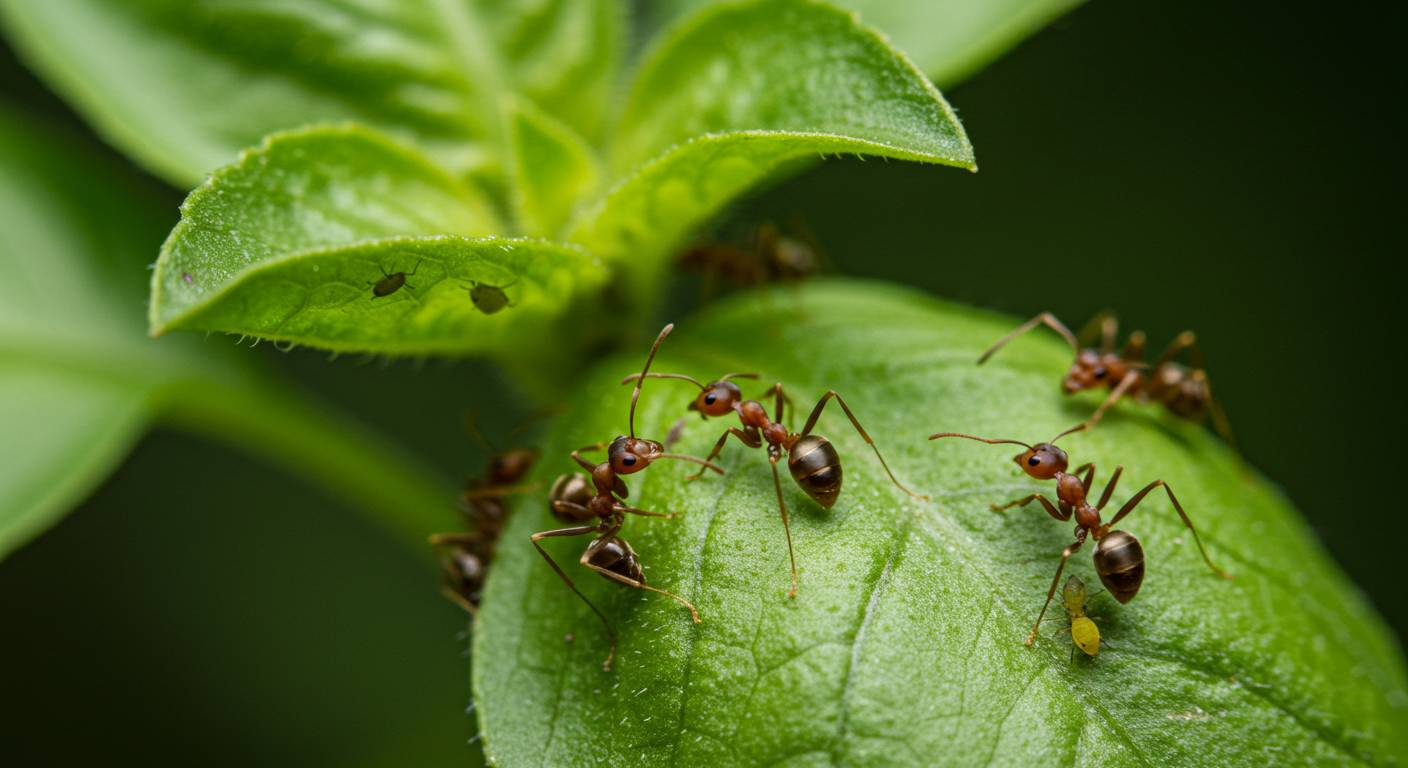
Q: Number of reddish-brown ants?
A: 6